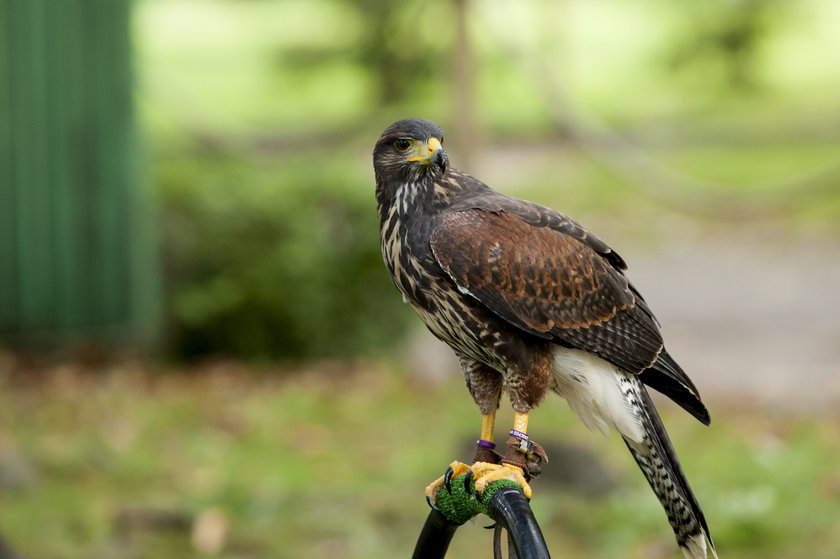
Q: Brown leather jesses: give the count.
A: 2